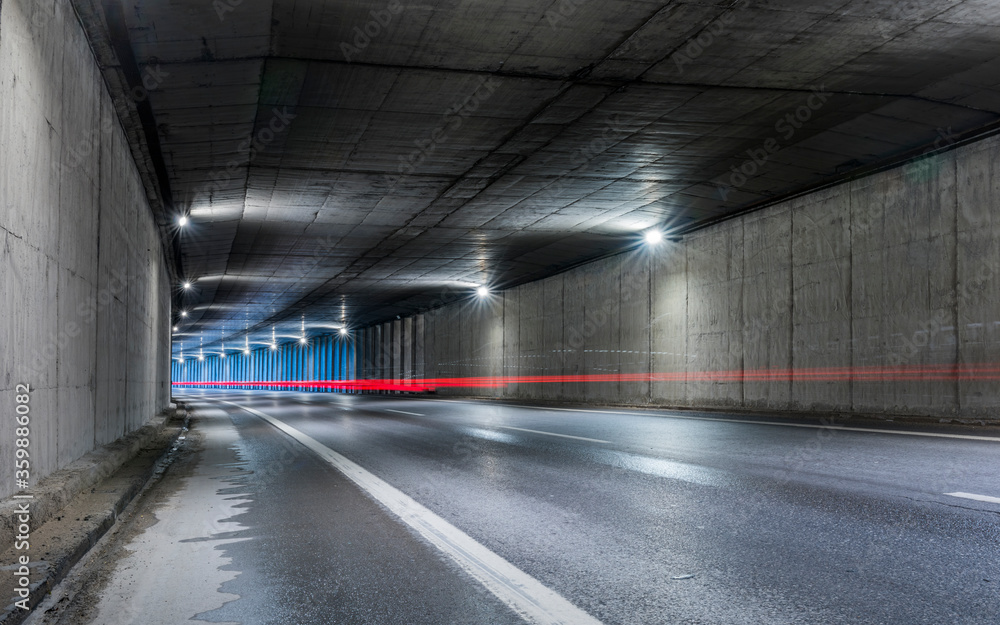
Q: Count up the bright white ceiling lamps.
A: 13